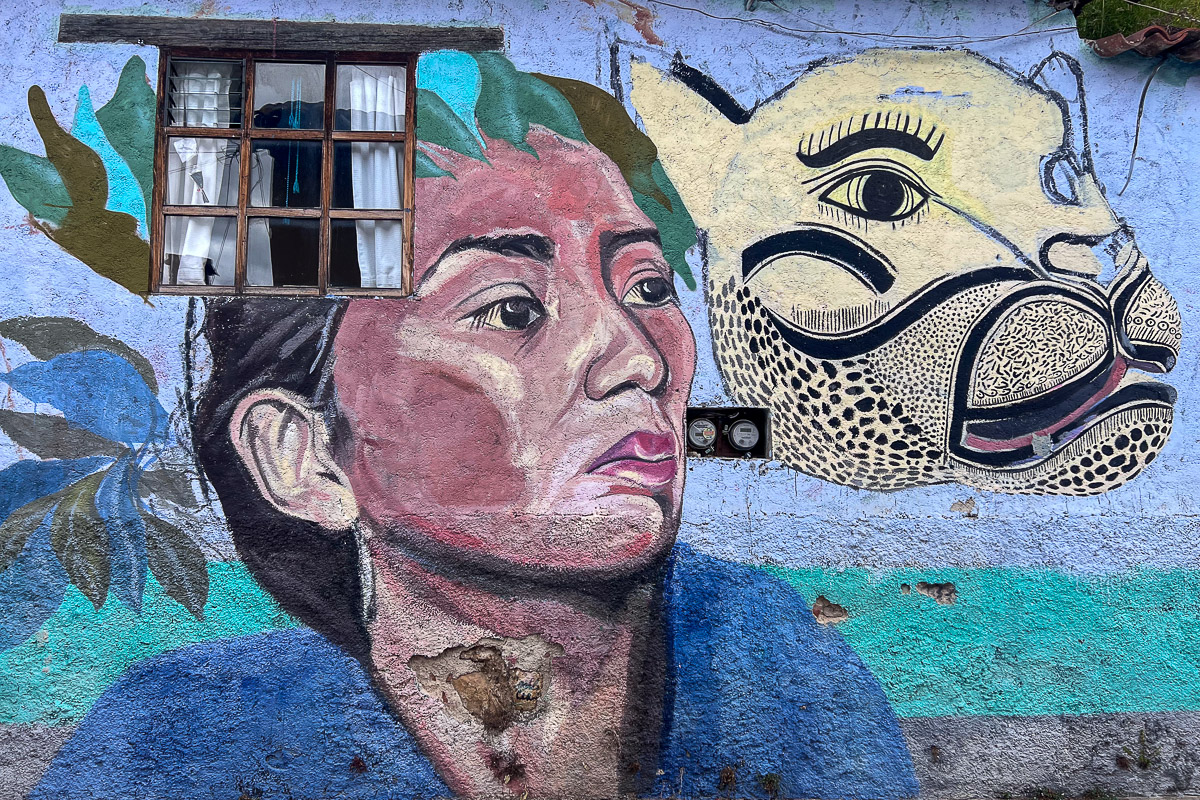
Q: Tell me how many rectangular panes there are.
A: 9